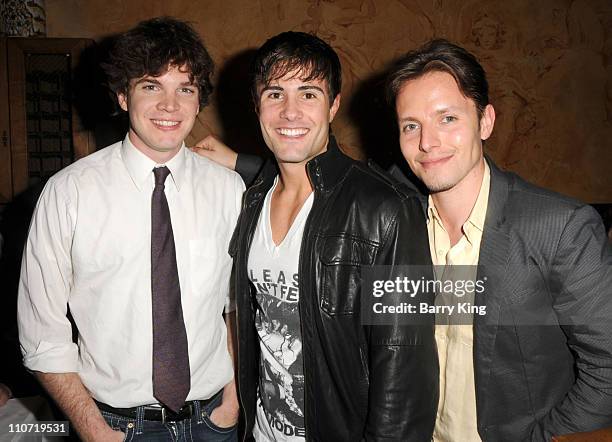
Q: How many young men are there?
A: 3